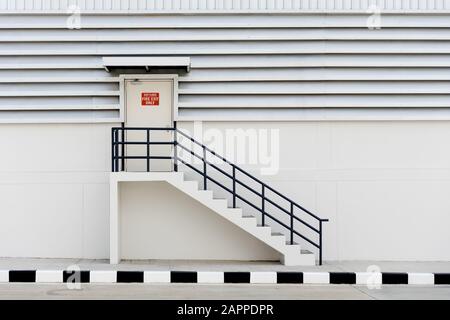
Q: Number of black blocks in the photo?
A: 9